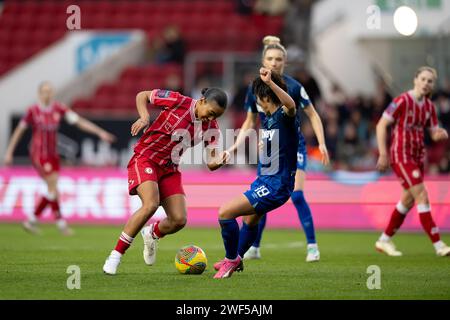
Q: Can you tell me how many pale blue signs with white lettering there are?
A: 1